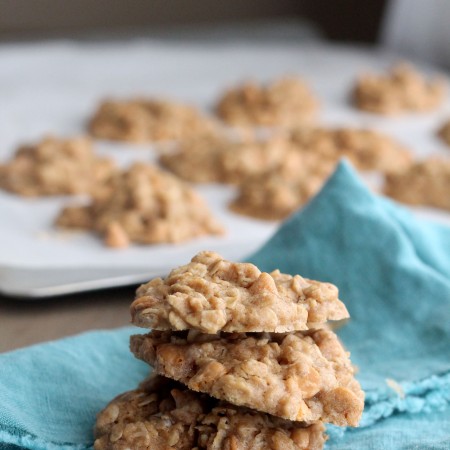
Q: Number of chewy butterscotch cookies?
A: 13